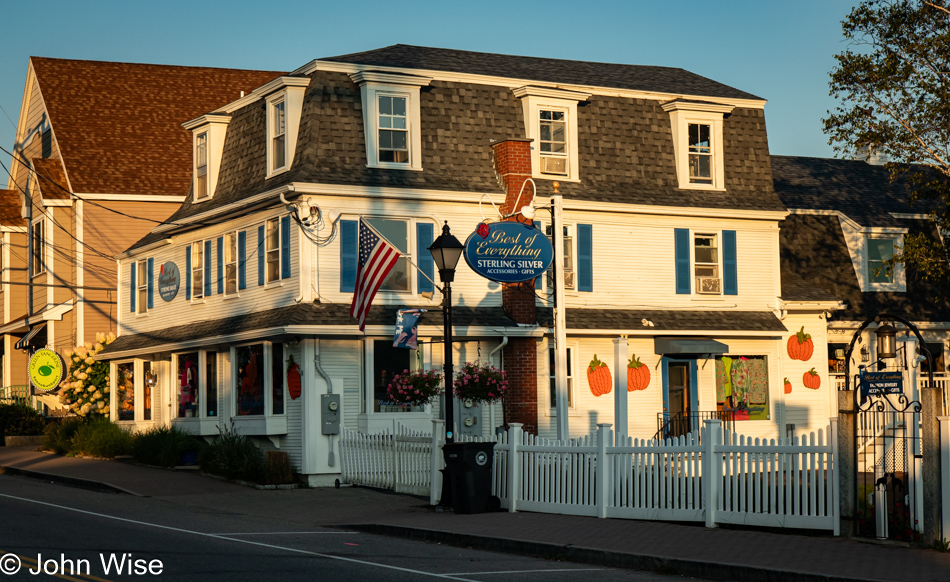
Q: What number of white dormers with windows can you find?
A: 6